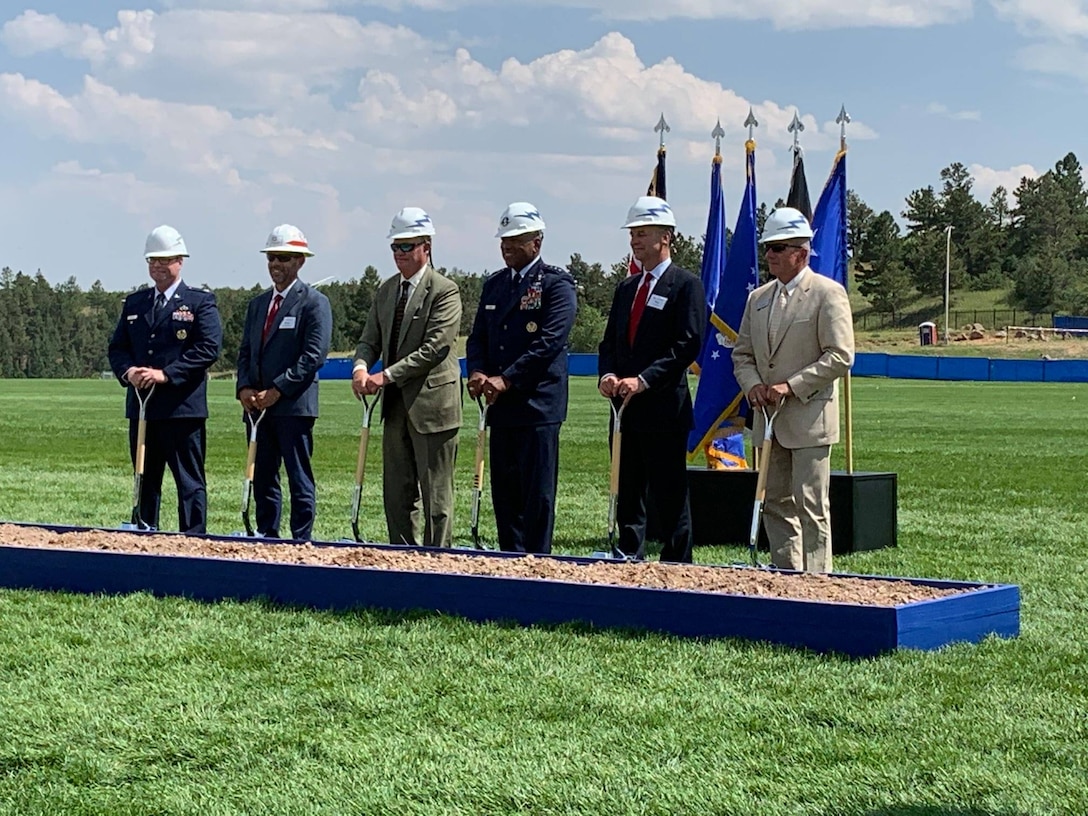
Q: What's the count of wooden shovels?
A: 6